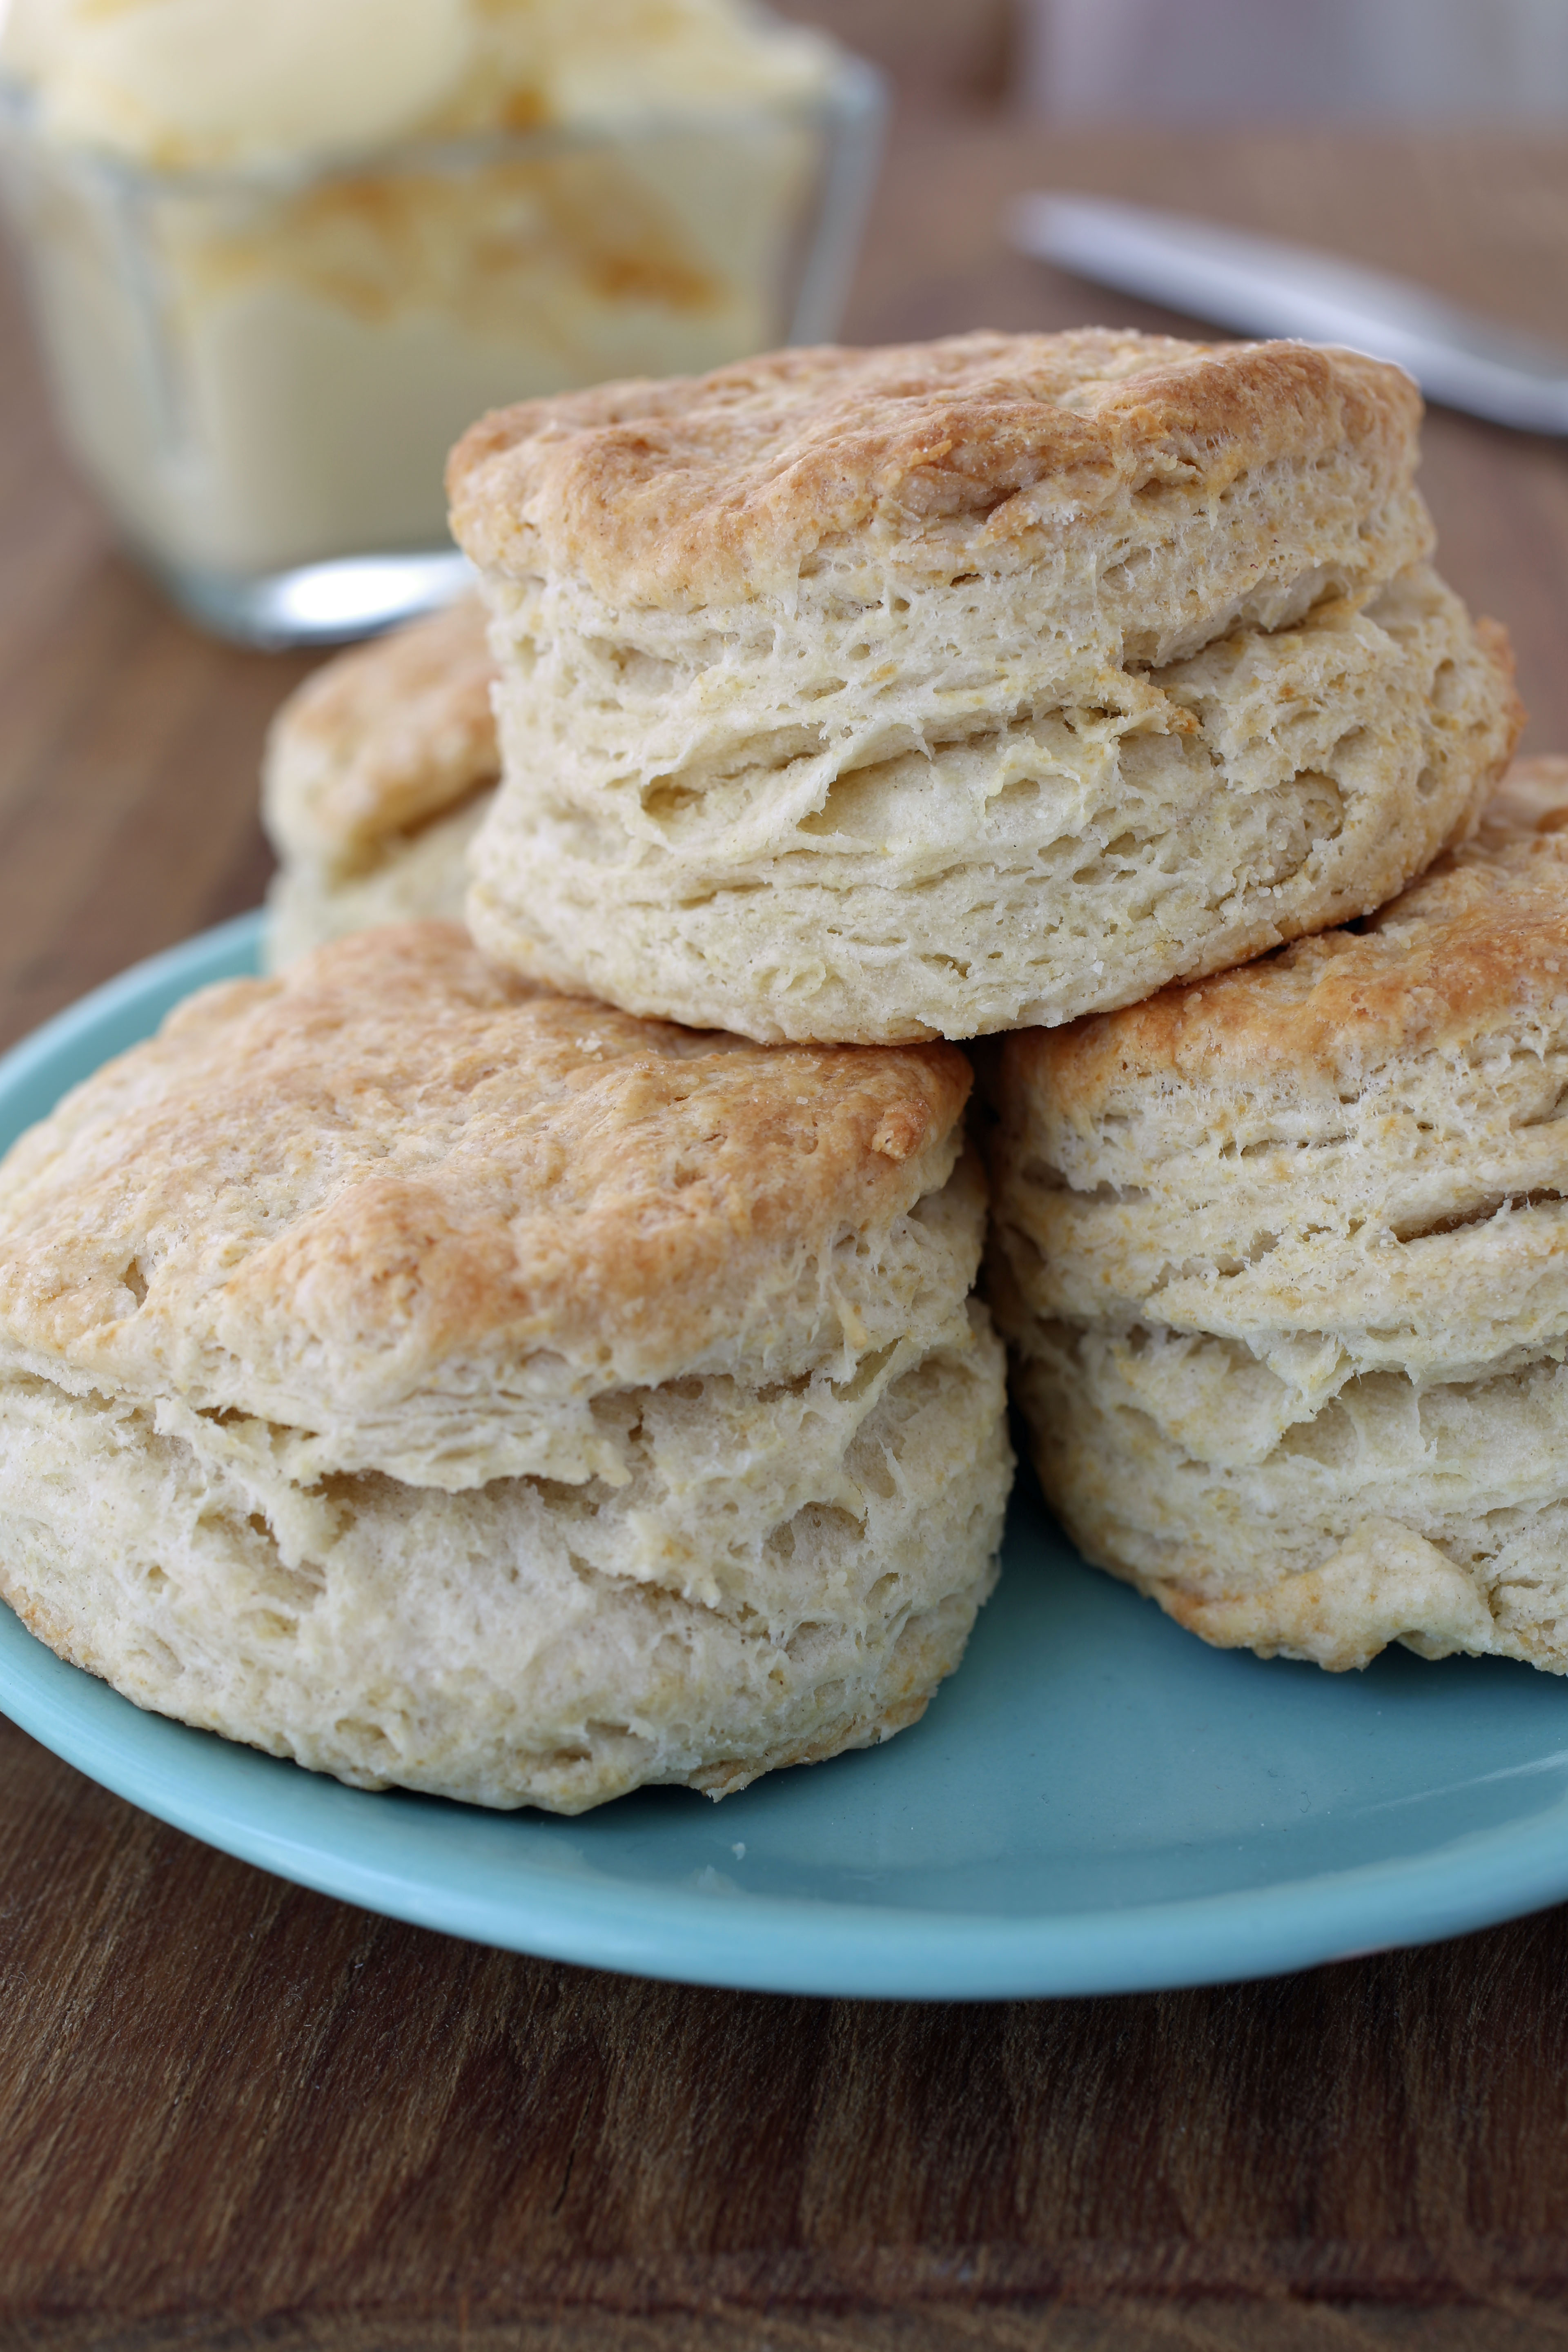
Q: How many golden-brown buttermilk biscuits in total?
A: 4